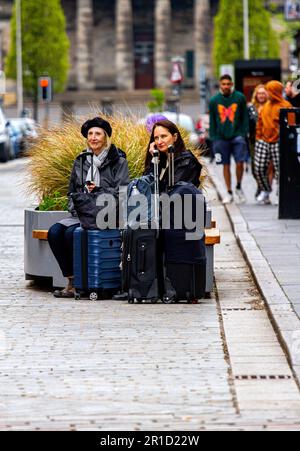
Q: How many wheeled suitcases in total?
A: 3